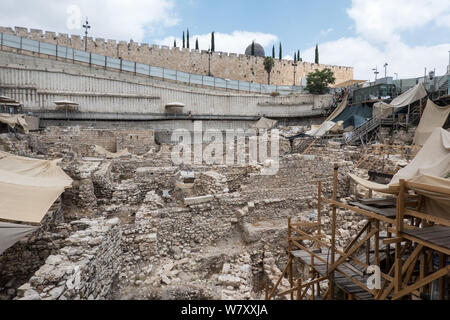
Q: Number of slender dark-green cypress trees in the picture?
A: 11